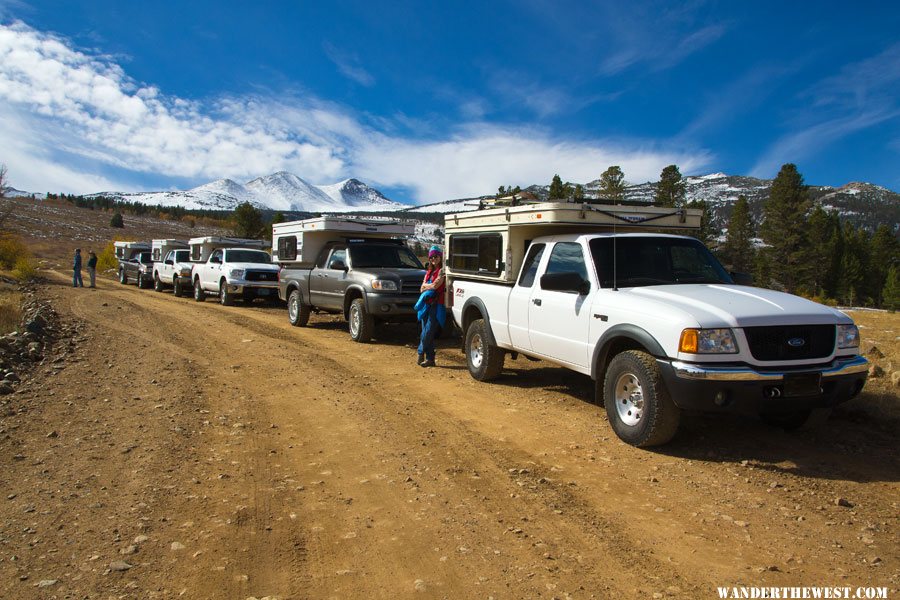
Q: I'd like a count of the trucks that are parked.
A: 5